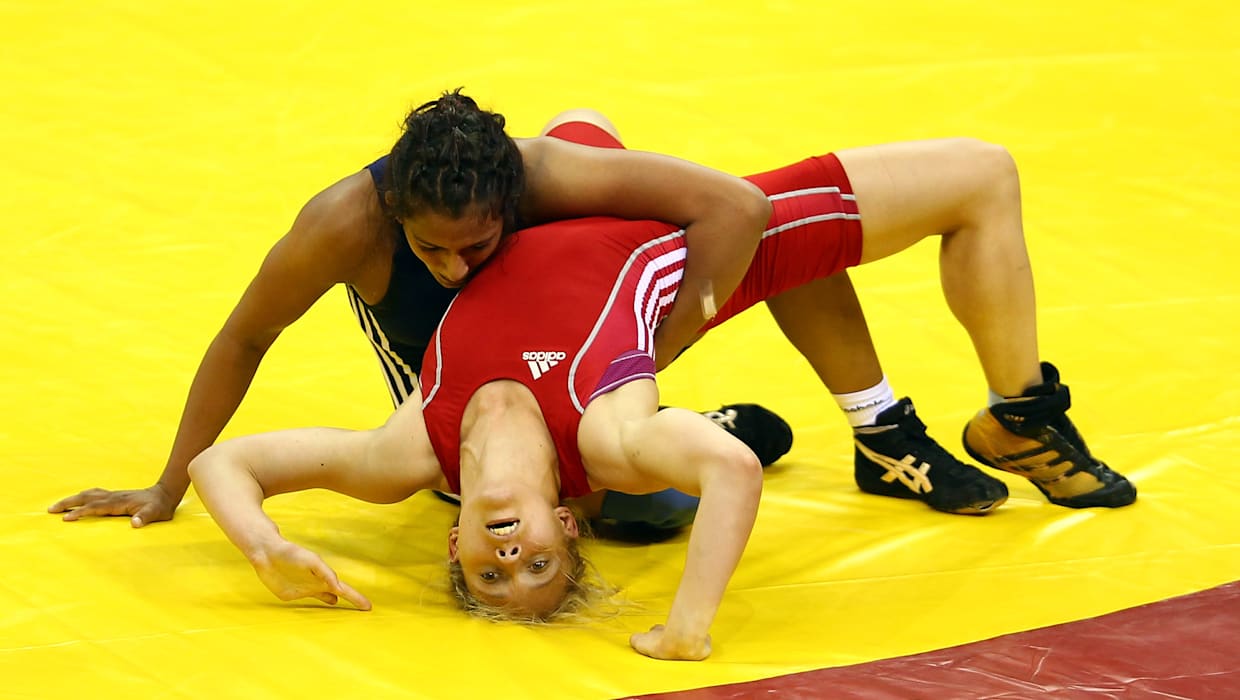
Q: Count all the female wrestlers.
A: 2